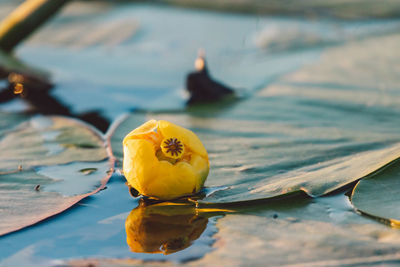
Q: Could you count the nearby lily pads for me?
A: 4